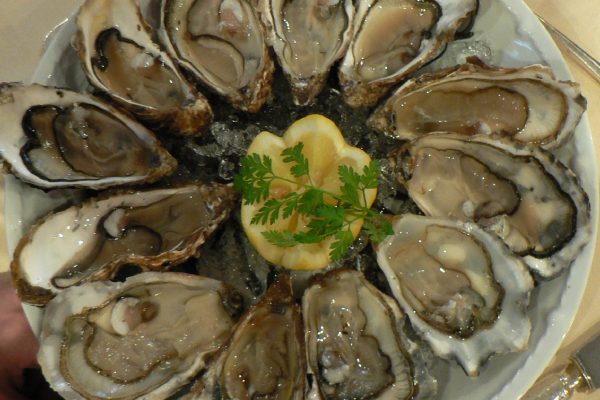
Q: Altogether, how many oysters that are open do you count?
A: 12